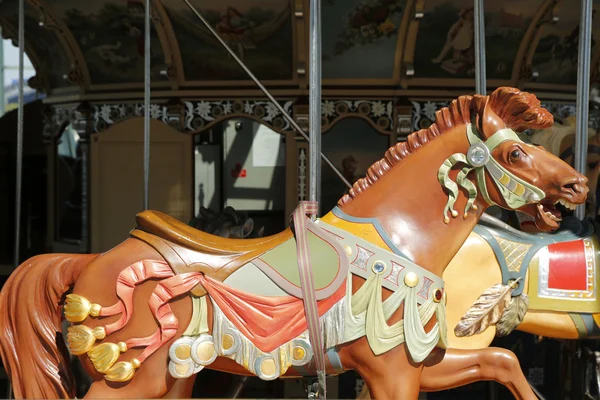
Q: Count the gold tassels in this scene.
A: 4